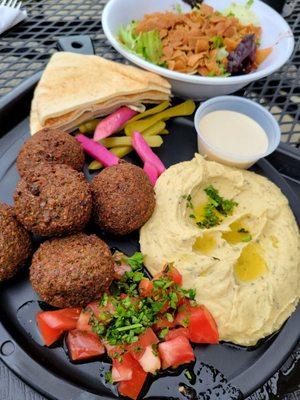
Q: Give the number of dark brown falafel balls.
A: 5